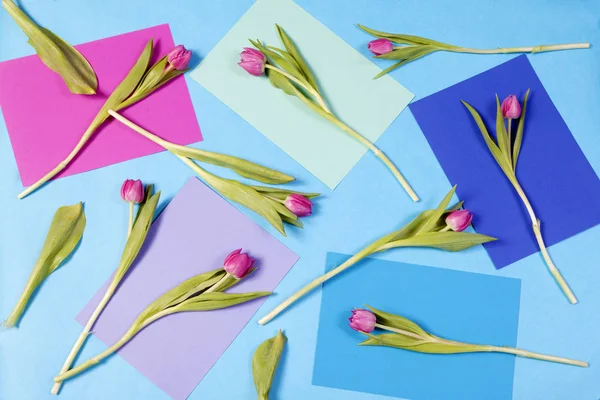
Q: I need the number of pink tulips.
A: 9